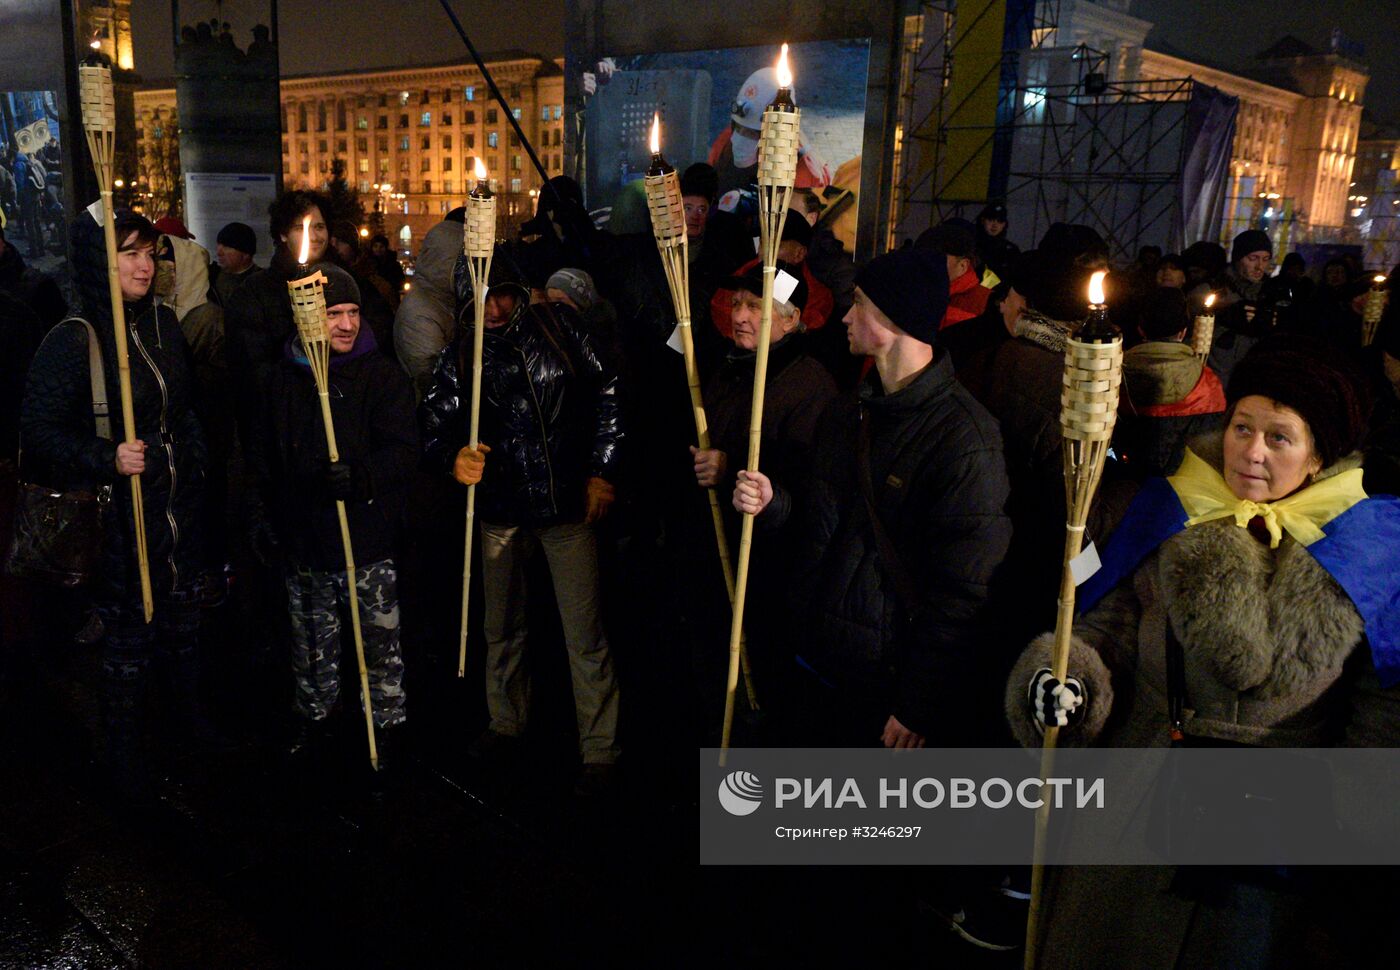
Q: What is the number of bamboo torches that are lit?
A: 8